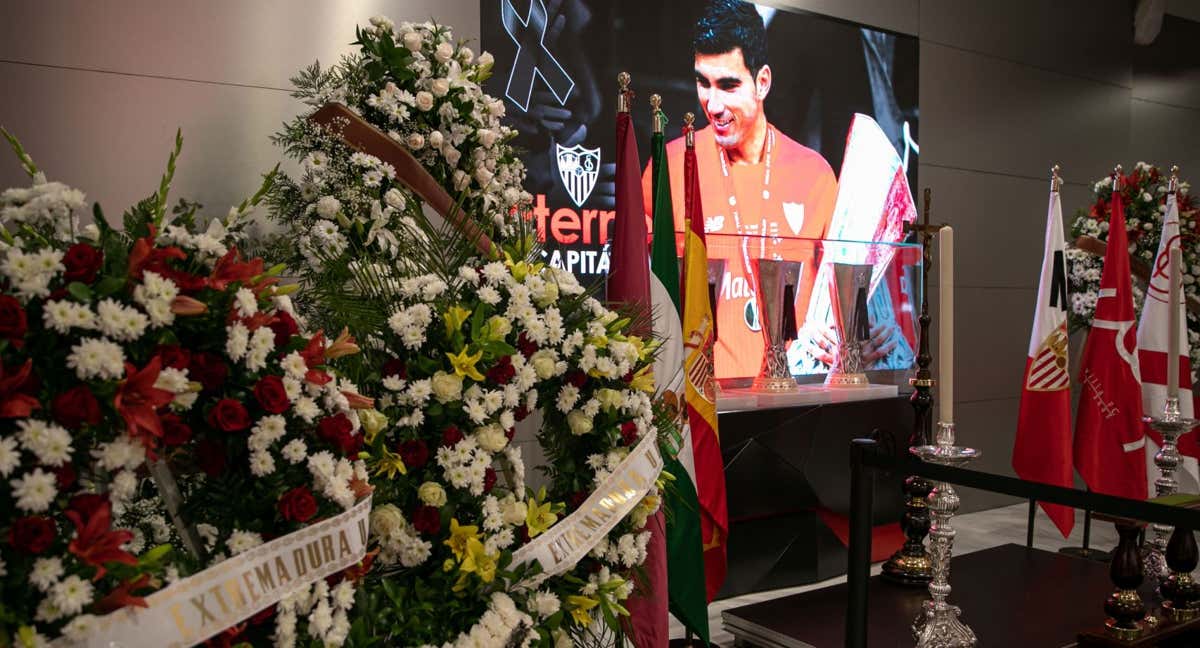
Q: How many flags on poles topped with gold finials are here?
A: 6